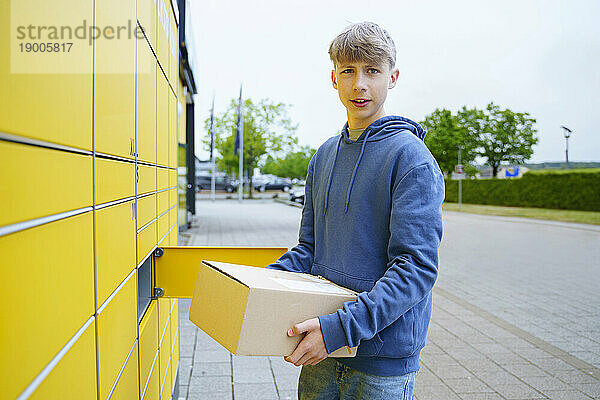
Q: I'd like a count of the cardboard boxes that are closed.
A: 1